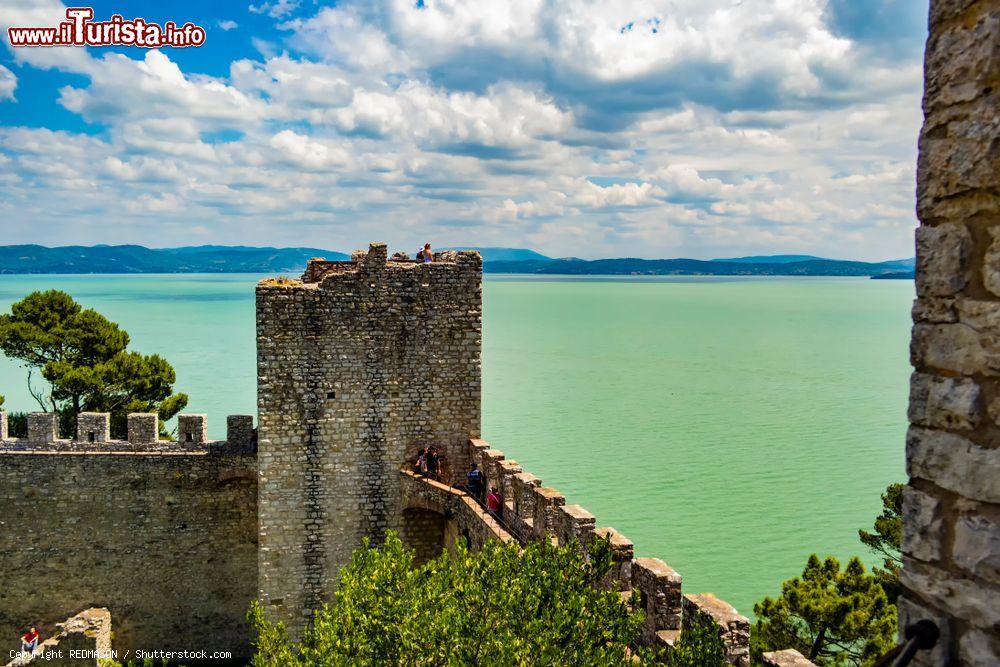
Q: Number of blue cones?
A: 0